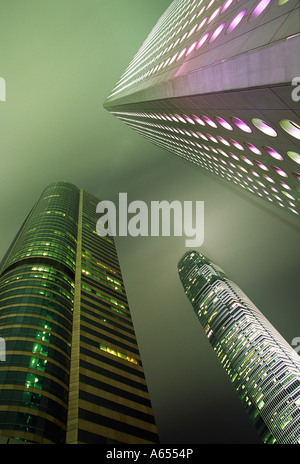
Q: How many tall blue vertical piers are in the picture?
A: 0